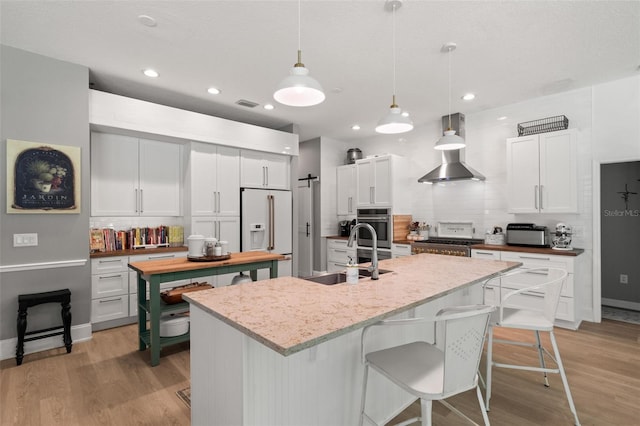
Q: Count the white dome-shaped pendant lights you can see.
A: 3